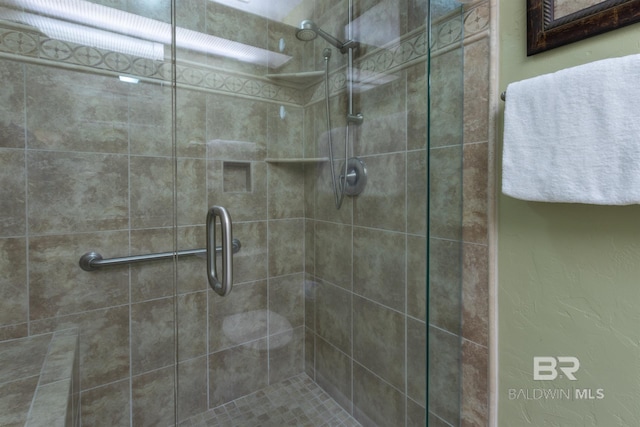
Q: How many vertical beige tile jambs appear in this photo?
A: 1